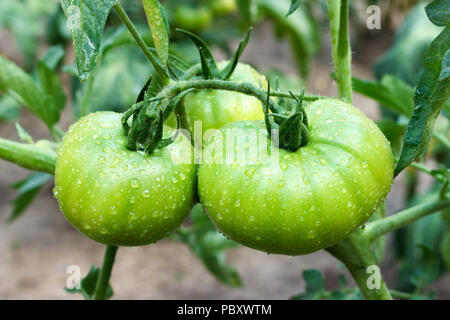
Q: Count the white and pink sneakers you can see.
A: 0